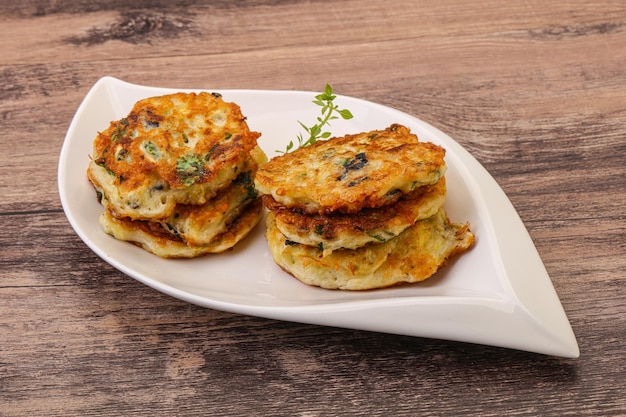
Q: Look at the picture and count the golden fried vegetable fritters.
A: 6